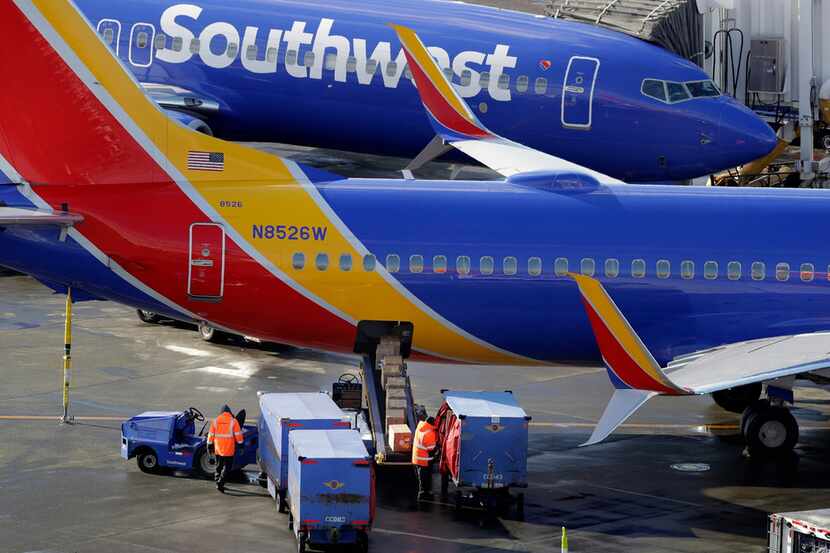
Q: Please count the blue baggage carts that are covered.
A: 3